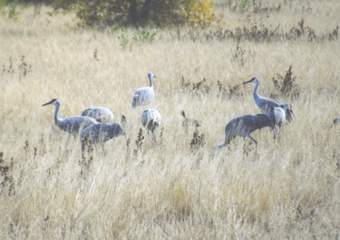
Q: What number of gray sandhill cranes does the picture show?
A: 8